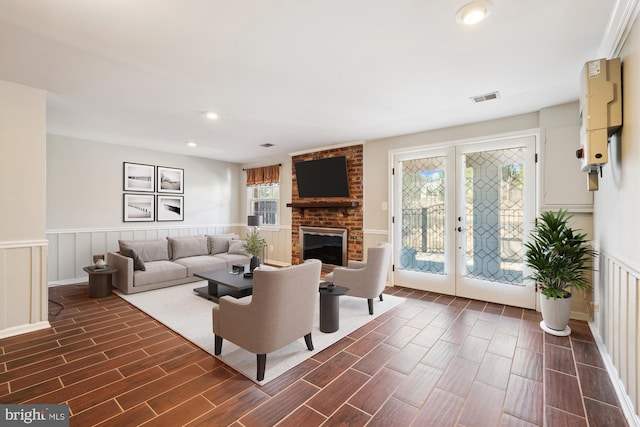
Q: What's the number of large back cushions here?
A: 3